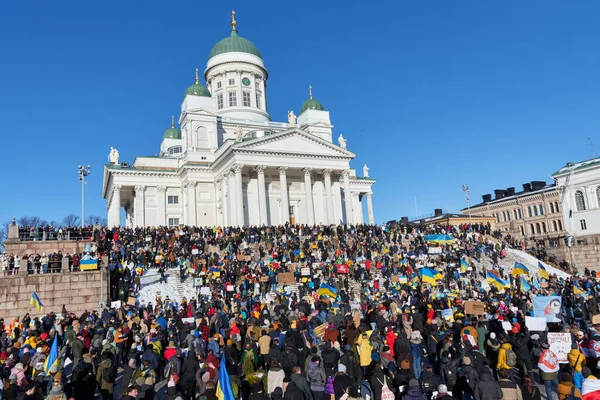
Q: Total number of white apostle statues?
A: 5